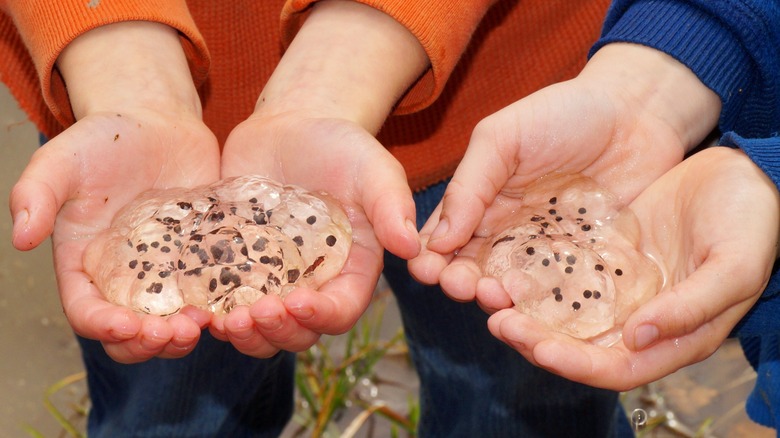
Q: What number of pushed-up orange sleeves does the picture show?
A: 2